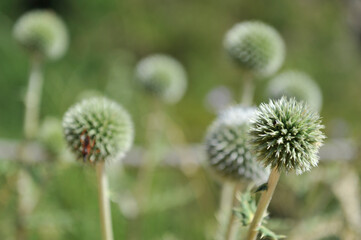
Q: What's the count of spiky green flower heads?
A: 7